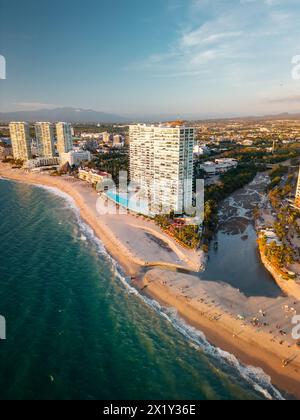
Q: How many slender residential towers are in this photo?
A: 3